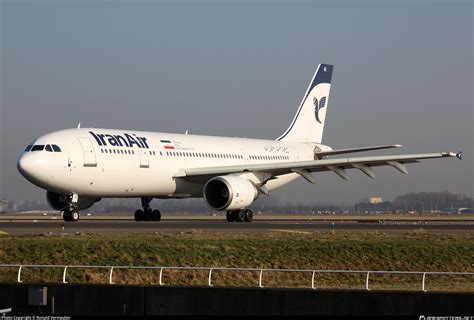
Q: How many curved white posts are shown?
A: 9